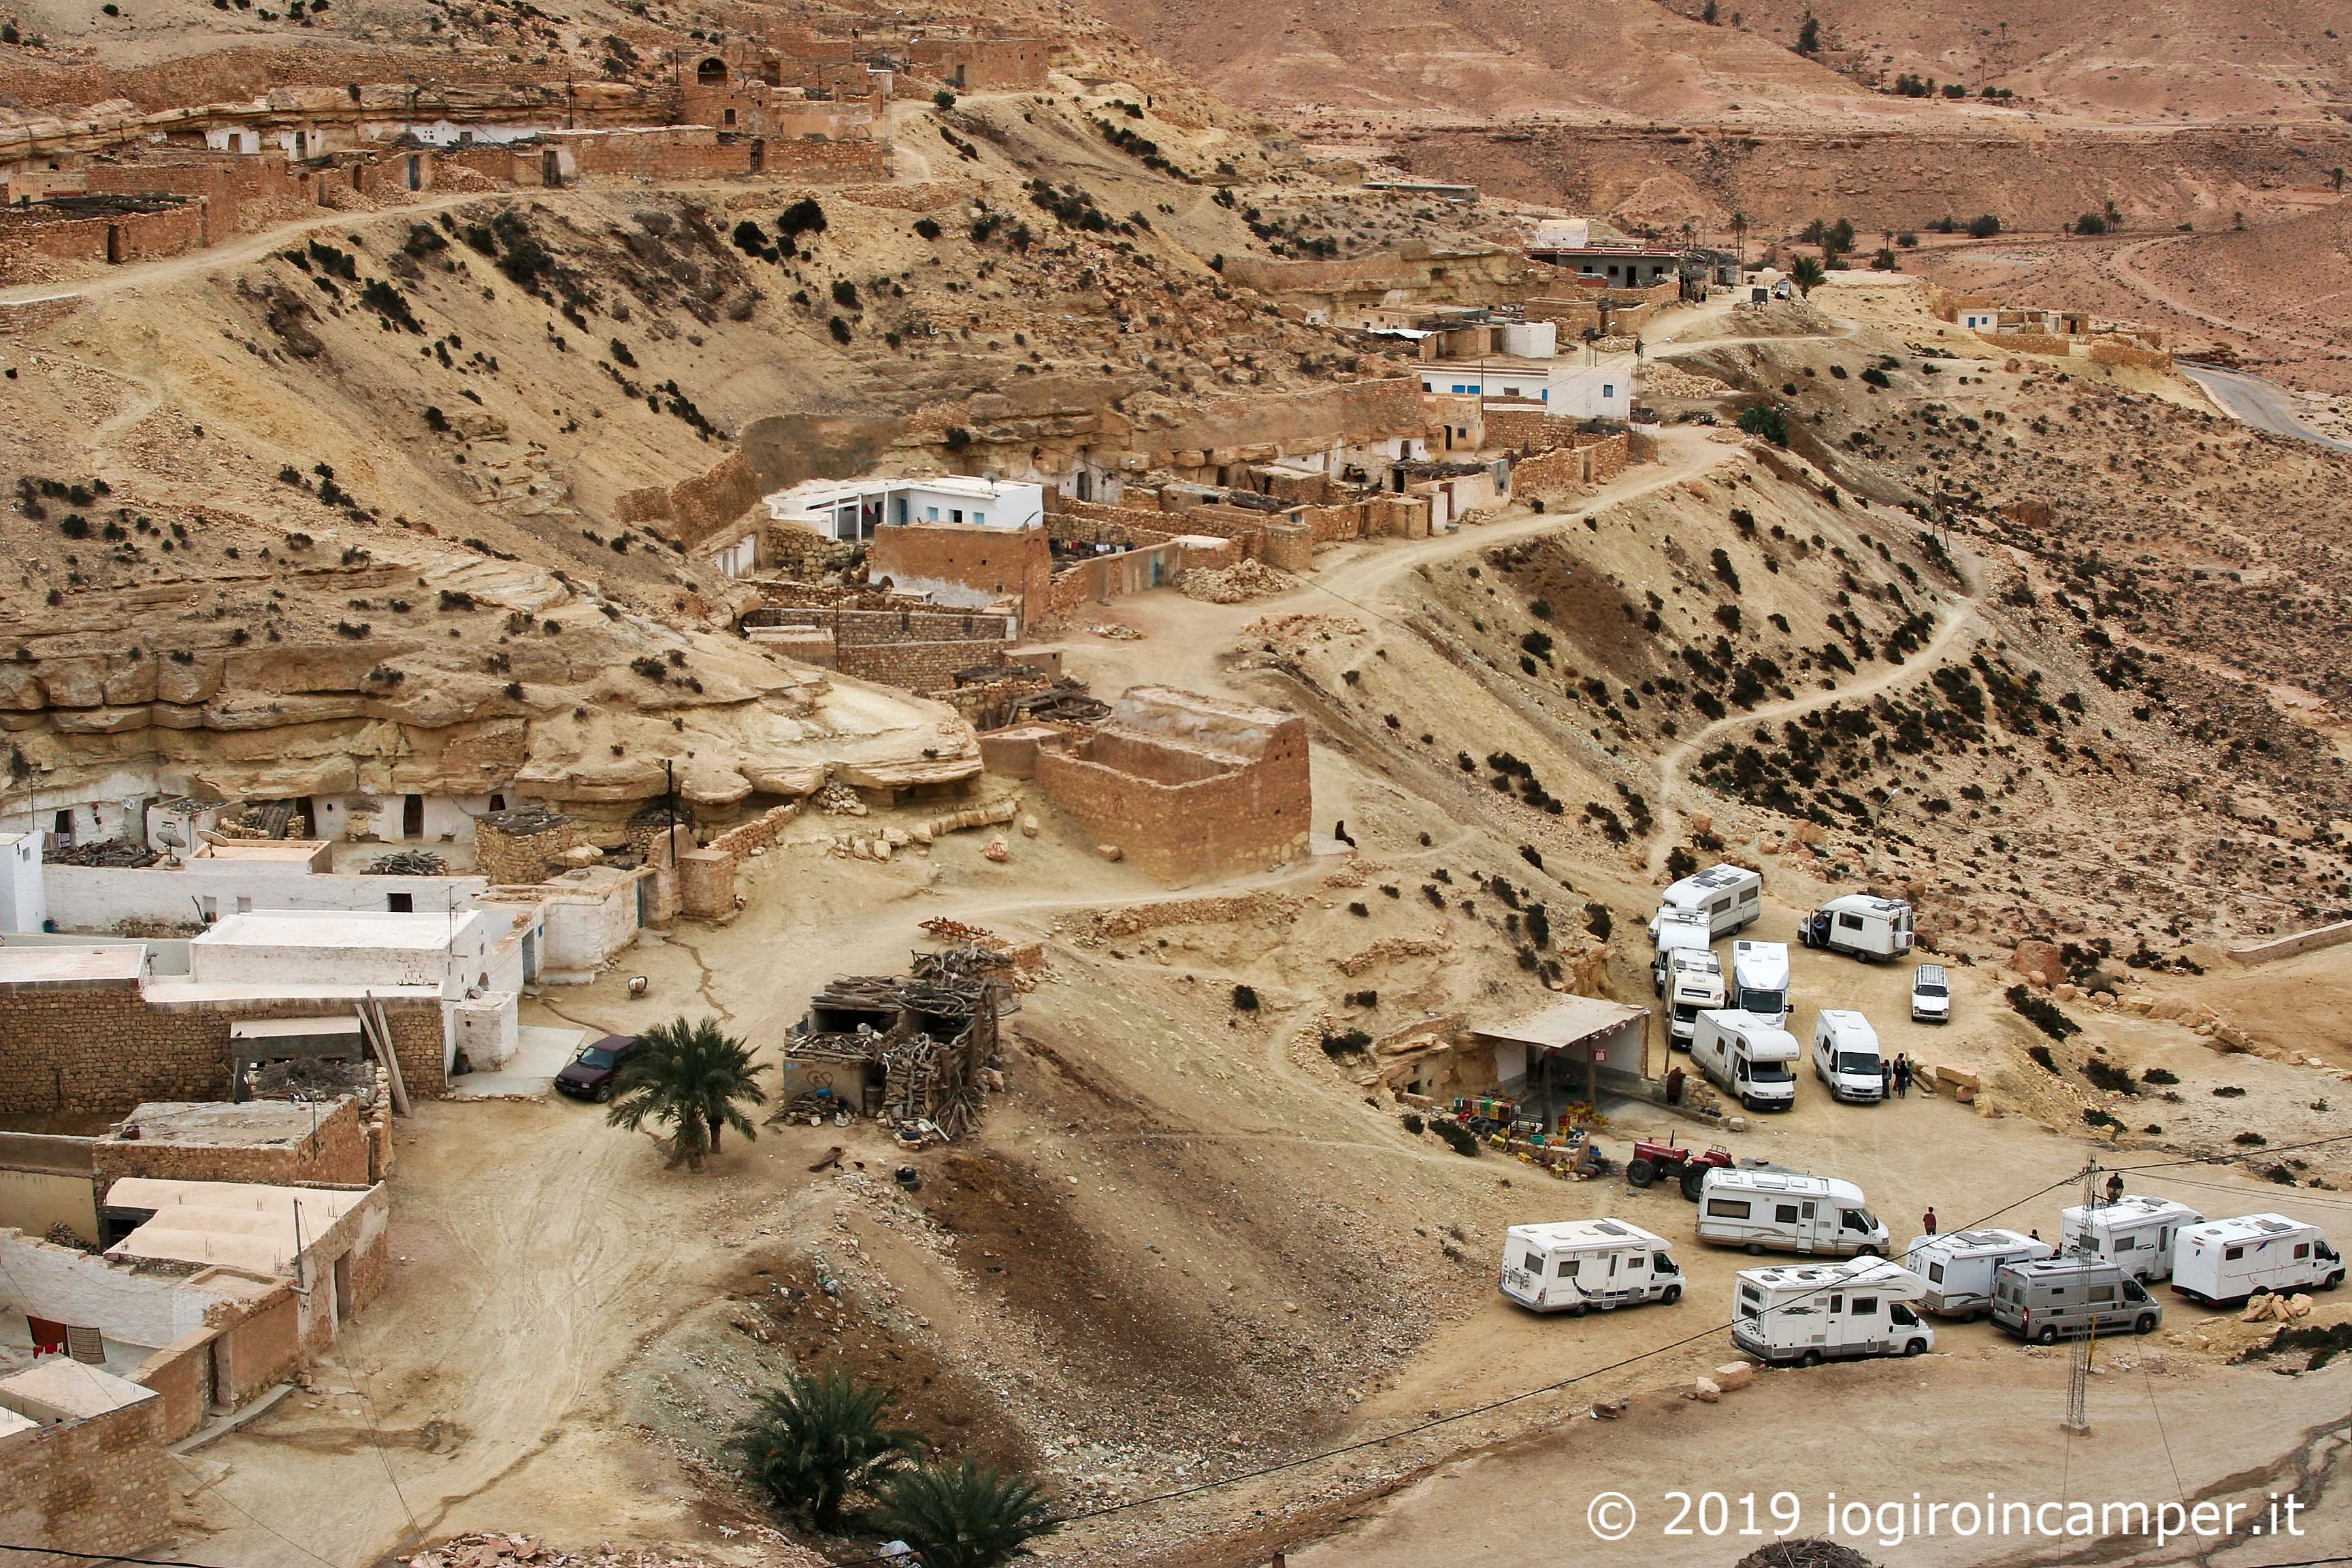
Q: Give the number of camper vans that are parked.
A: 14